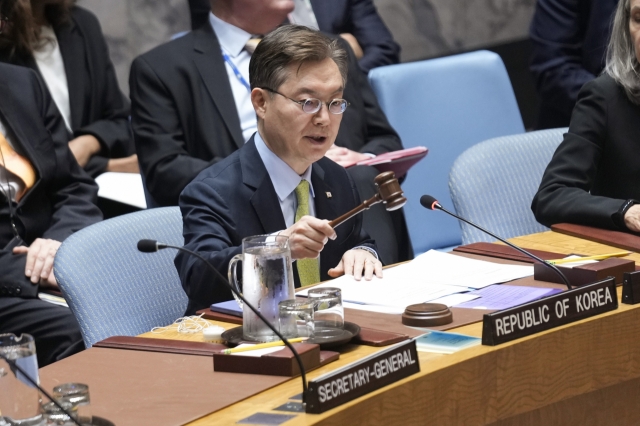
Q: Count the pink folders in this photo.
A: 1